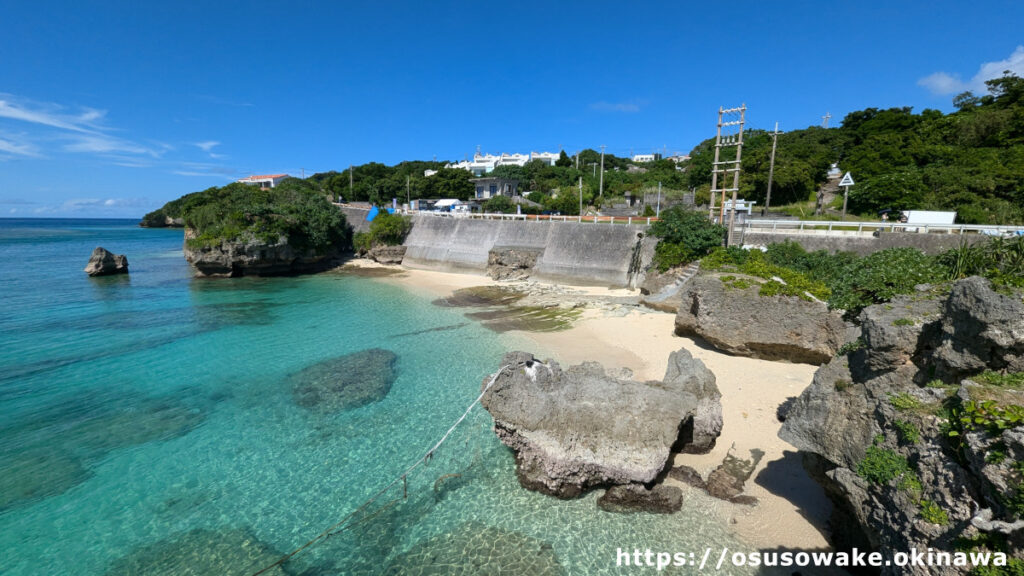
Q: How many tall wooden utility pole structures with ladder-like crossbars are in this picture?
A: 1